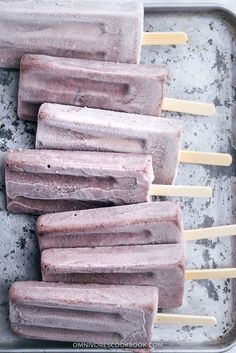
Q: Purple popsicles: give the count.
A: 7